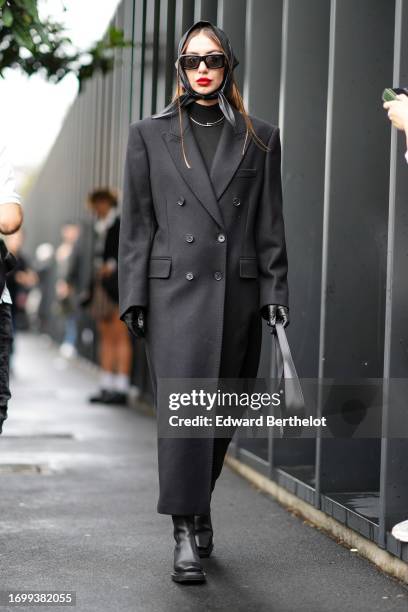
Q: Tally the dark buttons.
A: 6